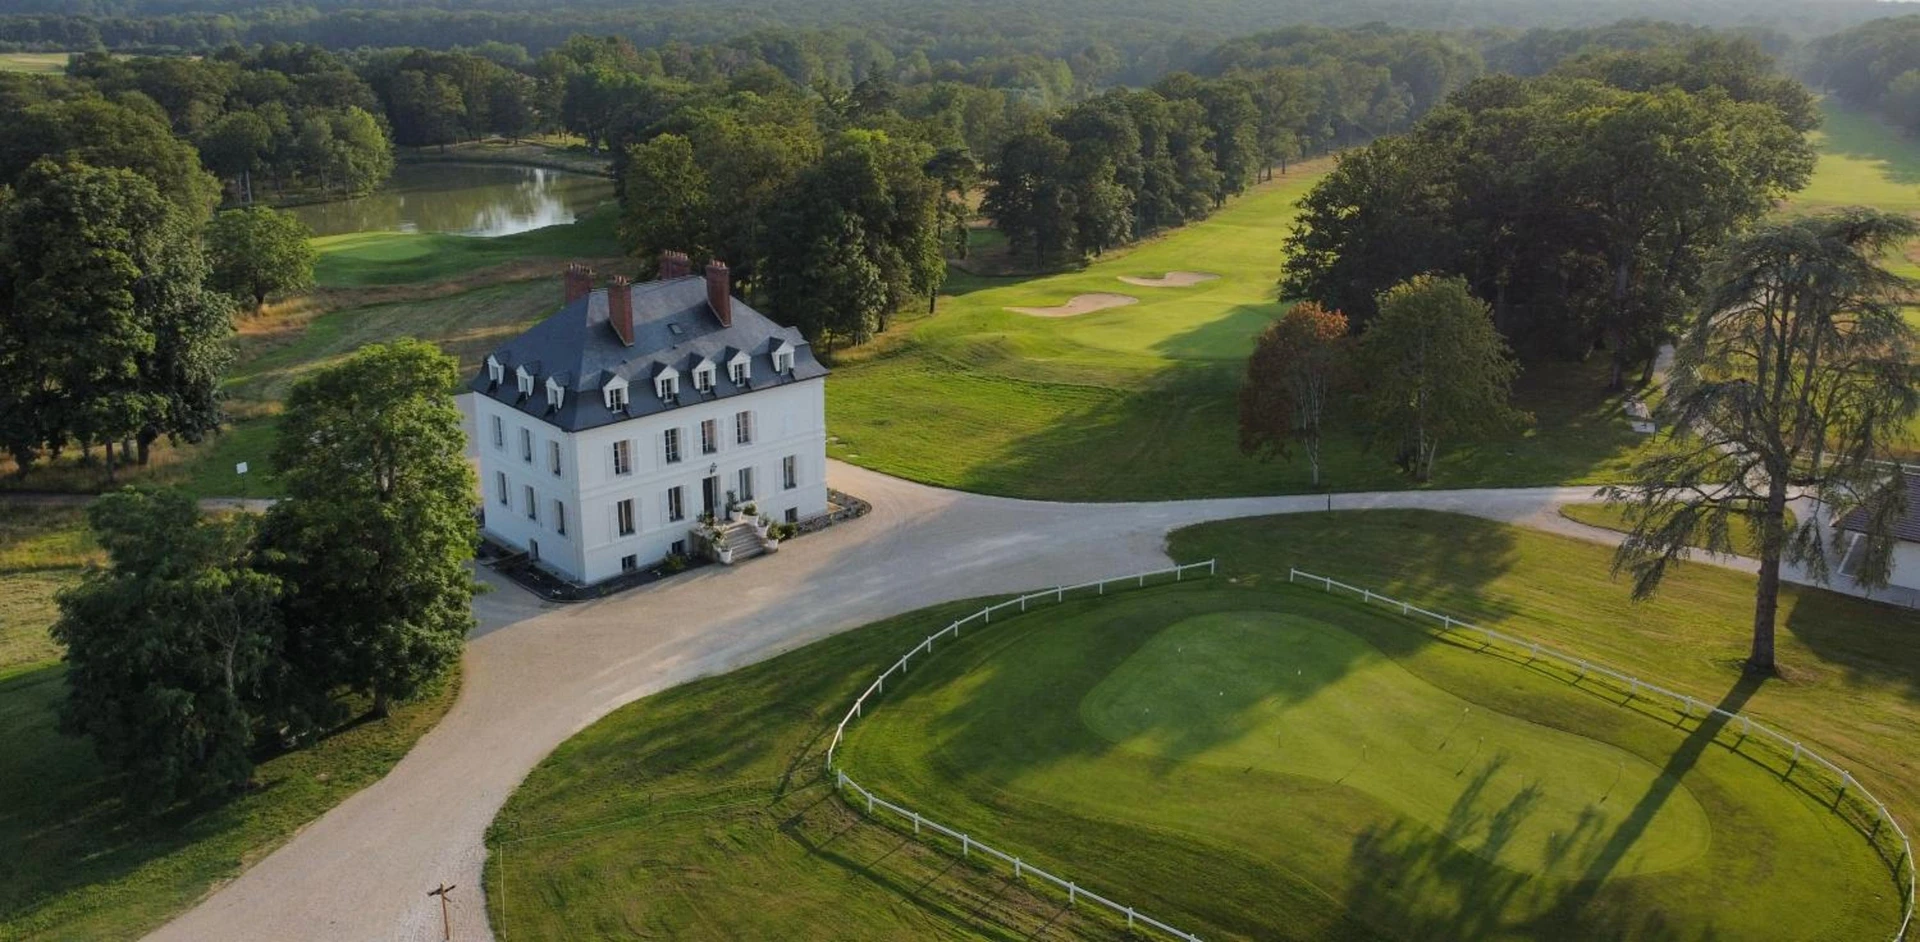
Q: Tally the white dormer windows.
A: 8